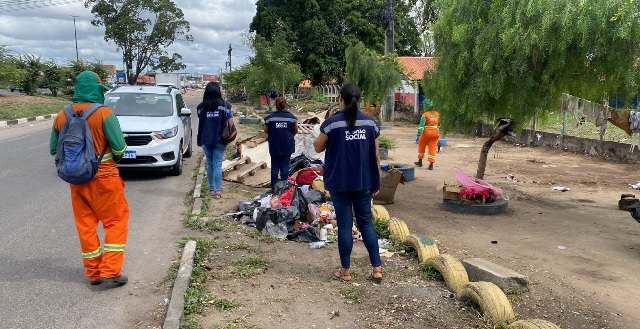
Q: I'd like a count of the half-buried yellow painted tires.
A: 6